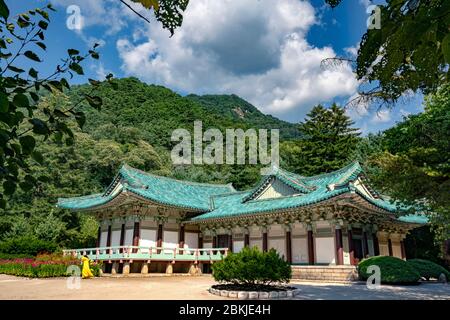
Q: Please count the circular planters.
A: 1